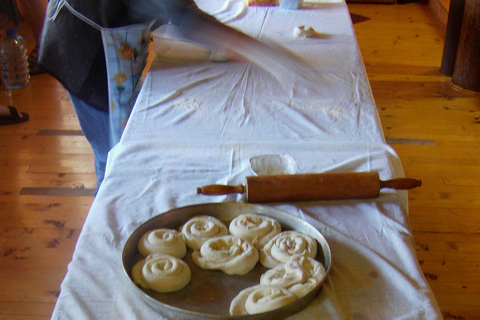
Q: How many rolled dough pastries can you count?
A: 8